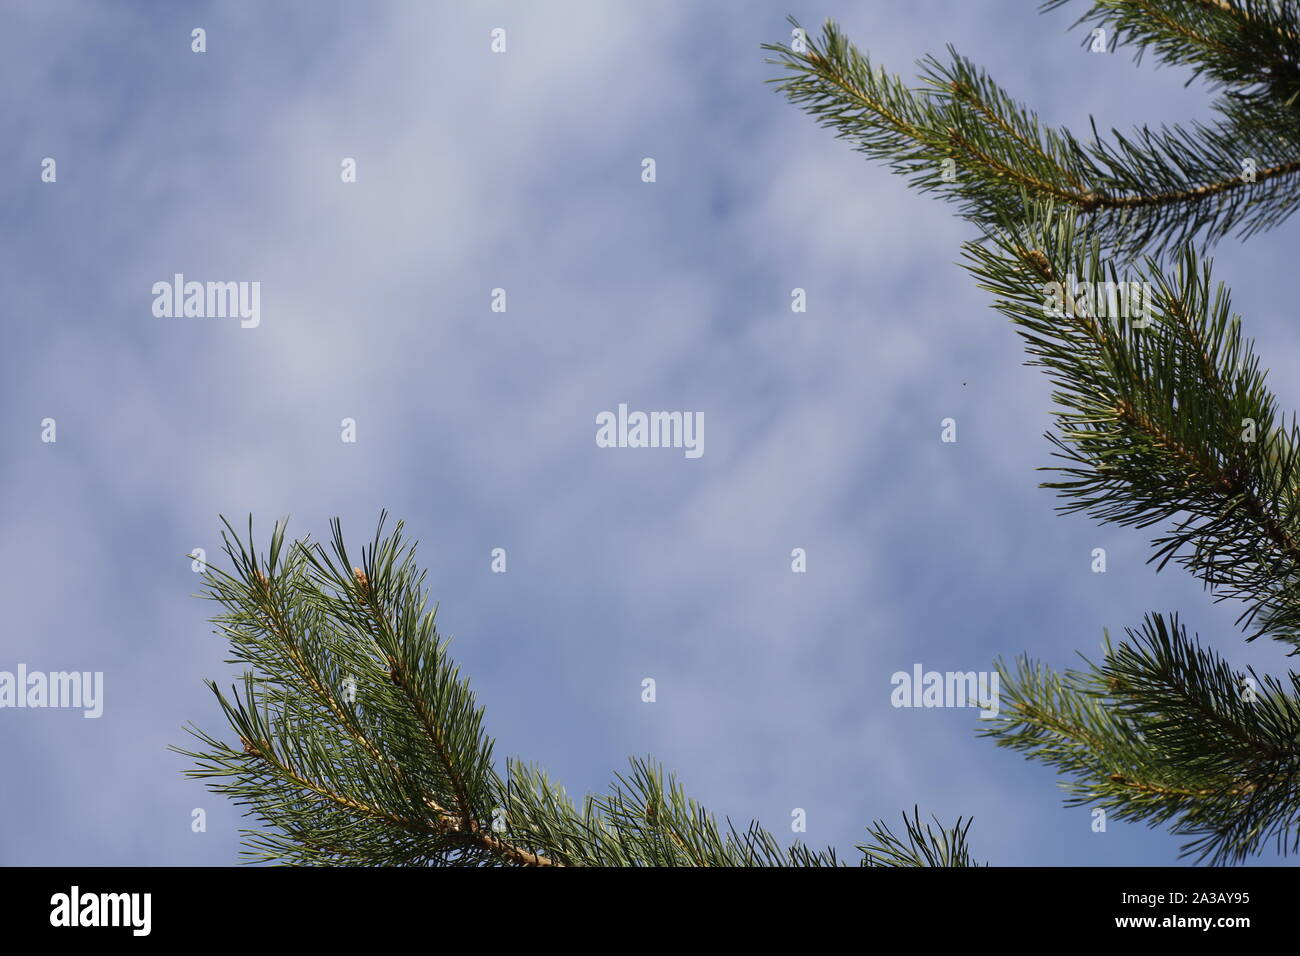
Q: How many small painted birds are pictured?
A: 0